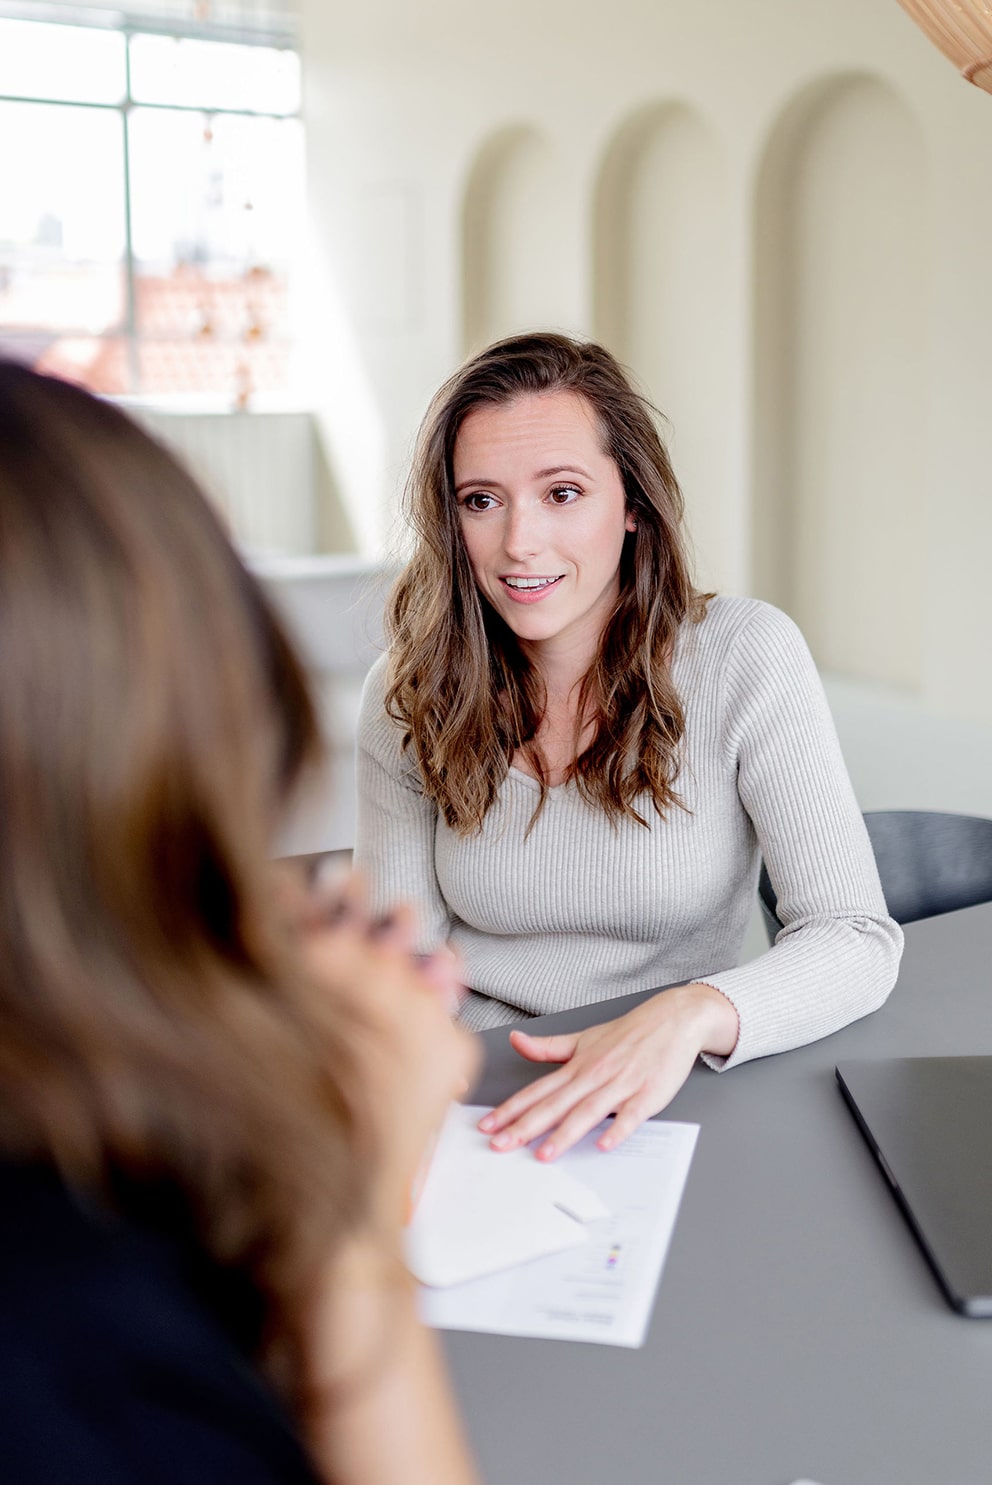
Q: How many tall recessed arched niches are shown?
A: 3